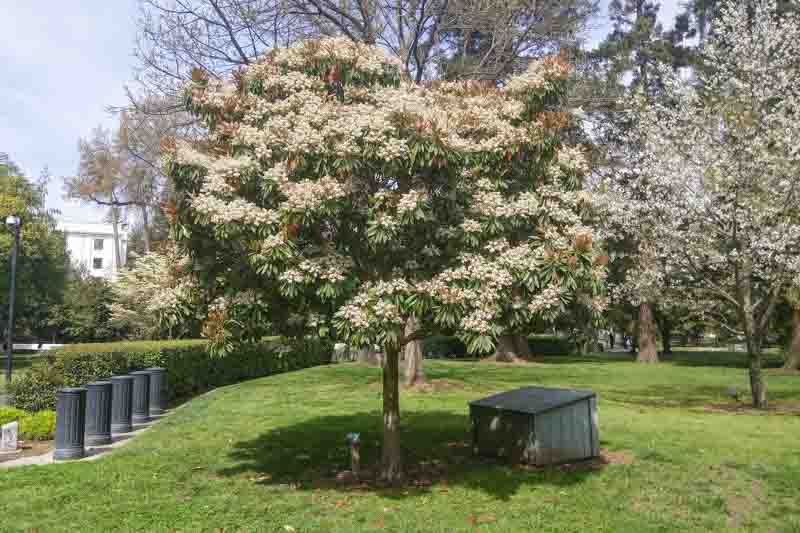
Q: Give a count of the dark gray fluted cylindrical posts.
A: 5